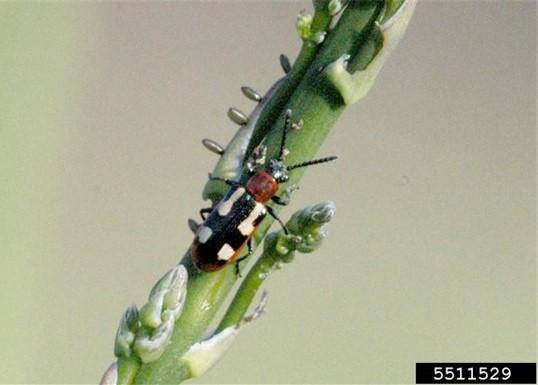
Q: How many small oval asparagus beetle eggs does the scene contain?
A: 5